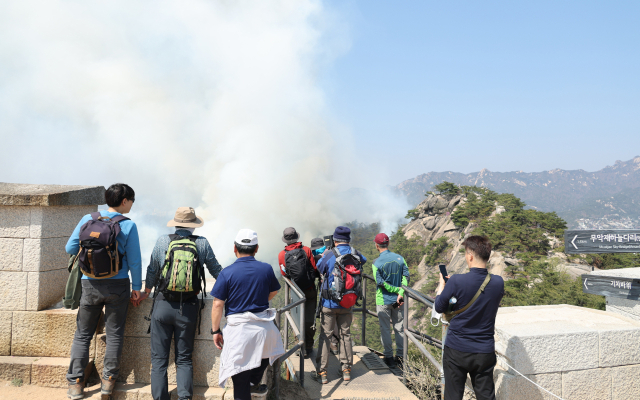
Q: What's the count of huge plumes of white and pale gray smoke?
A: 1